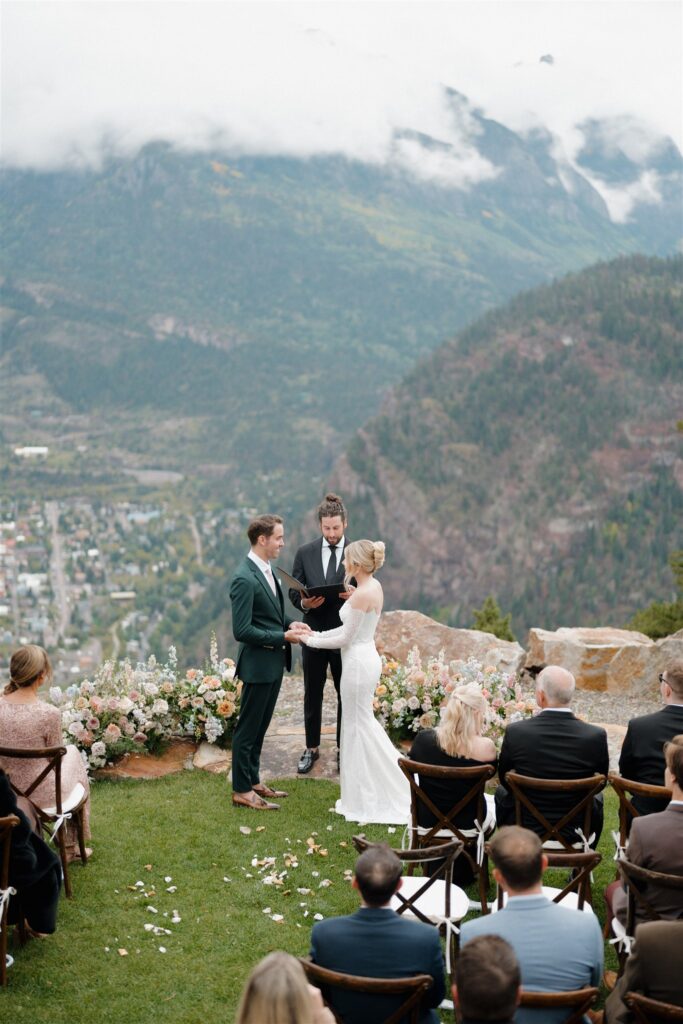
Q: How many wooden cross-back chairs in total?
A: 11